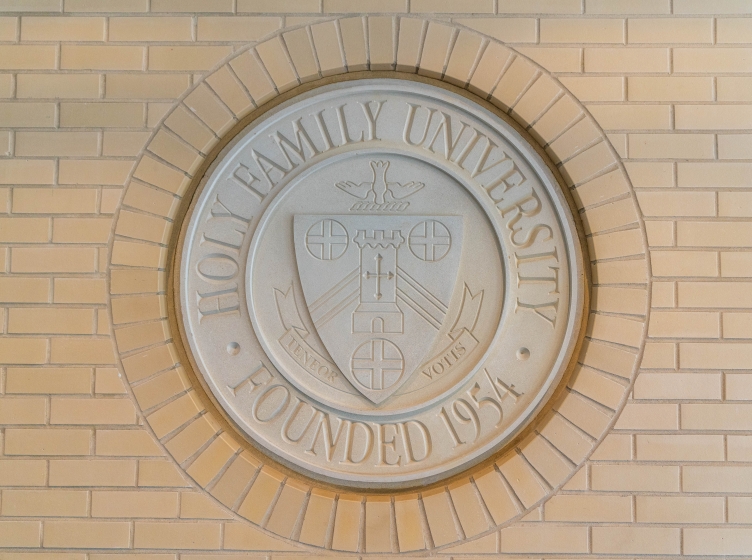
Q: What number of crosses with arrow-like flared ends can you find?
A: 1